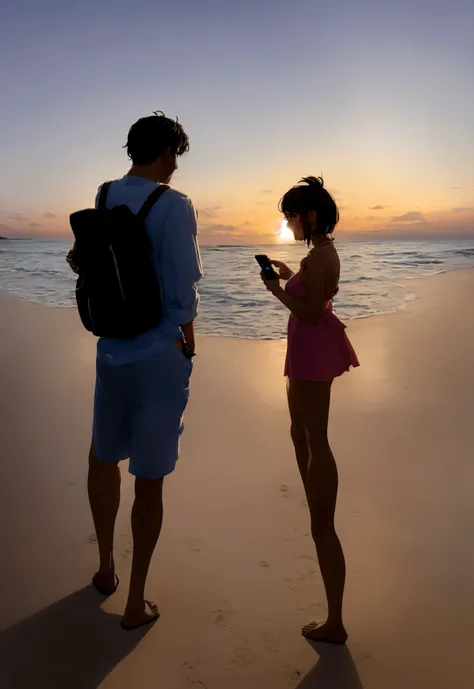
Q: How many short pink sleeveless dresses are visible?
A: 1